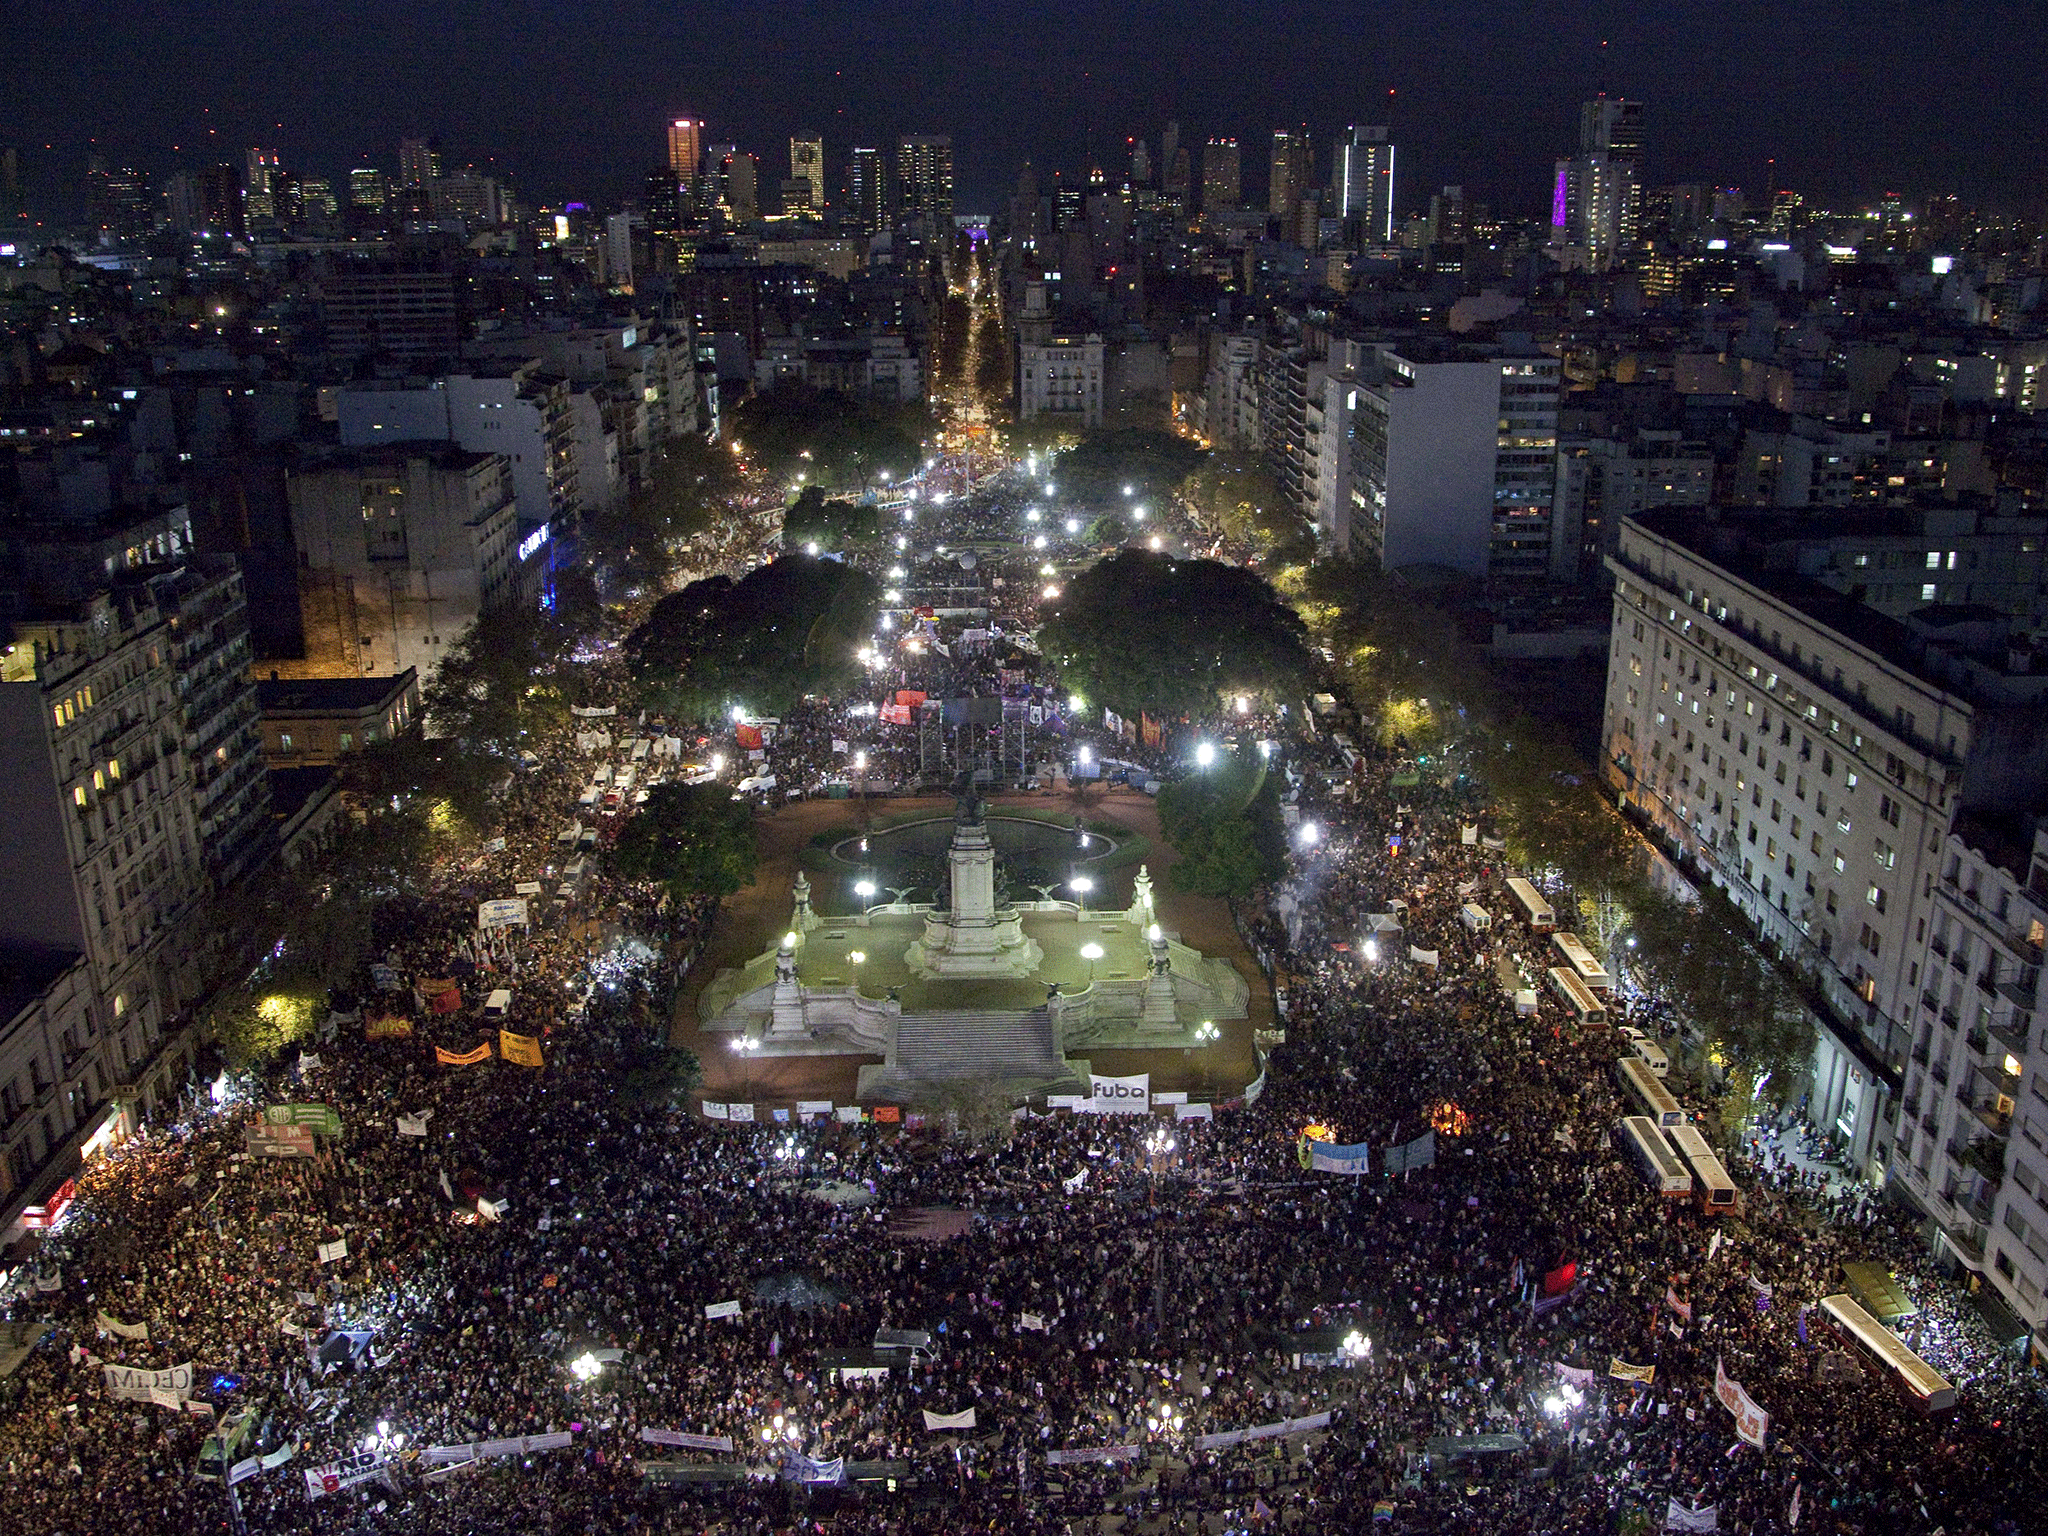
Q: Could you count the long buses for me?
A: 7